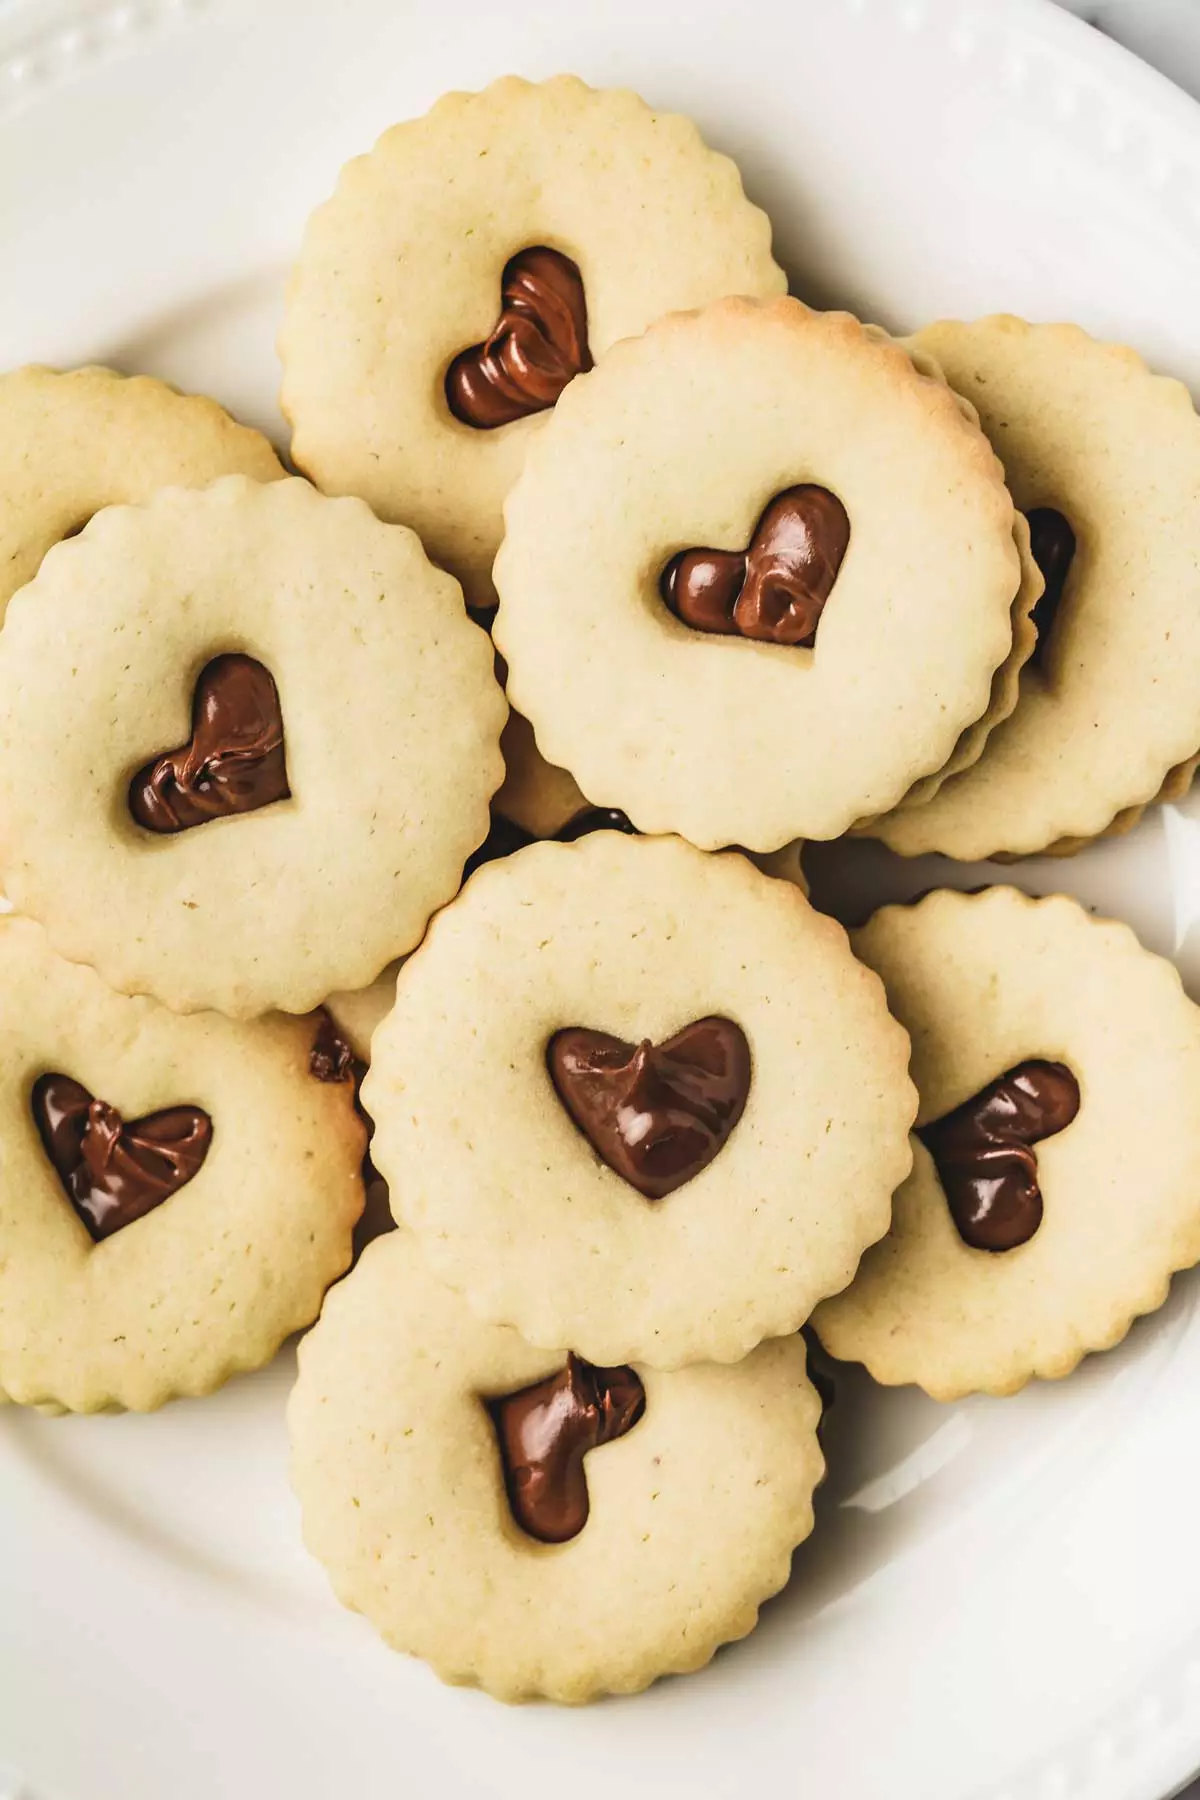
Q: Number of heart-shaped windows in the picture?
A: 8